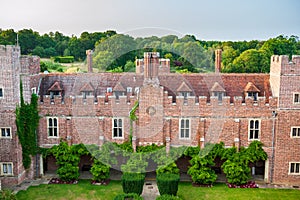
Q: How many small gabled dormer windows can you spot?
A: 6